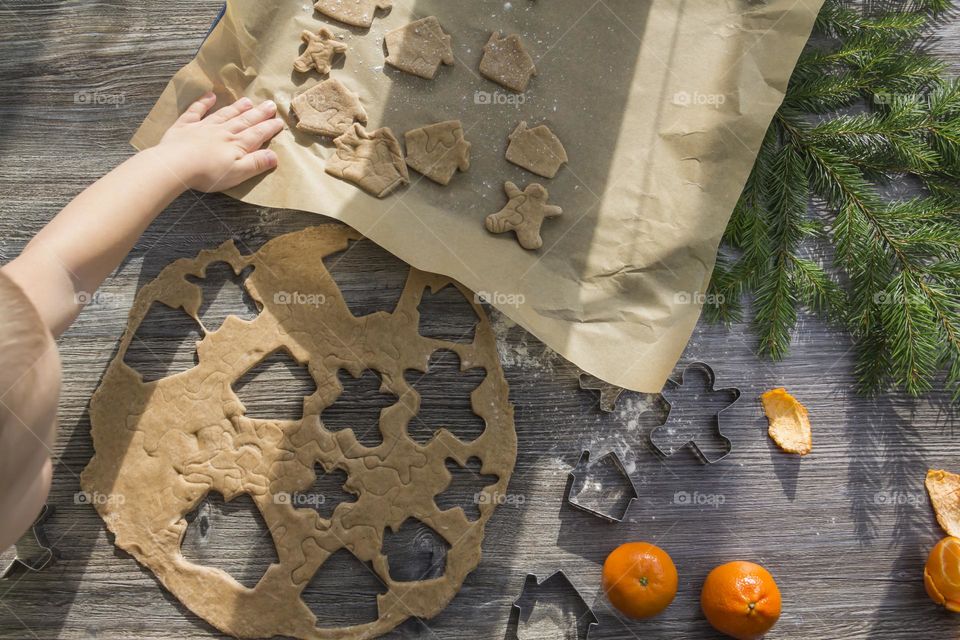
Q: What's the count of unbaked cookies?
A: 9